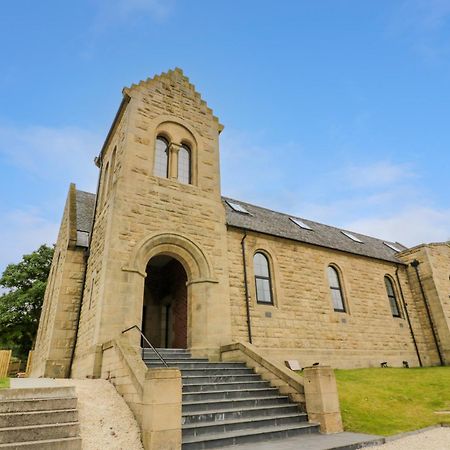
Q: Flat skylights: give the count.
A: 4